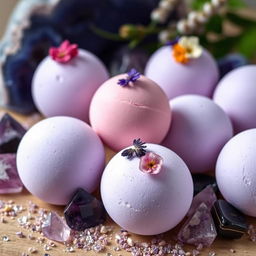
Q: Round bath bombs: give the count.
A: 8